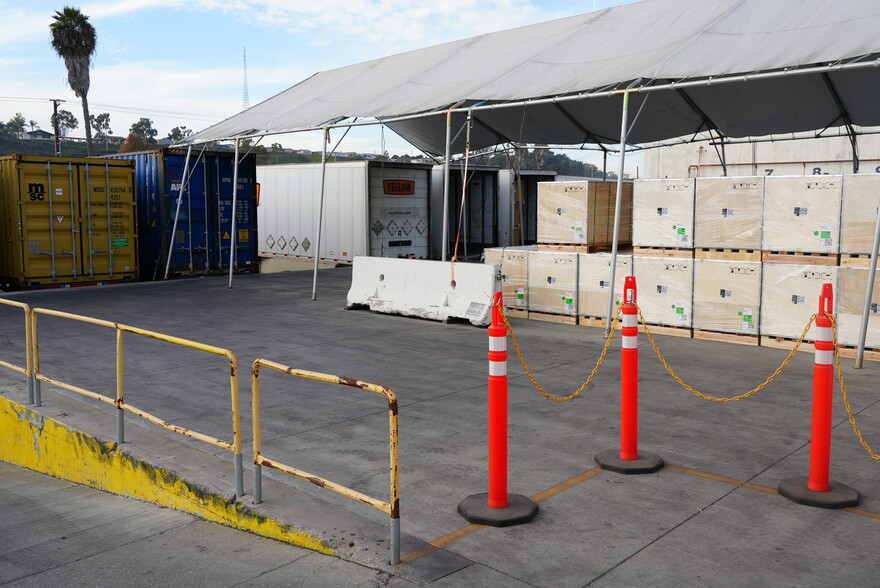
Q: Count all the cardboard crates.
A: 12